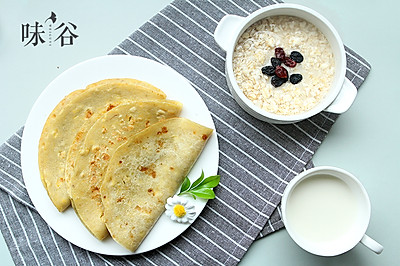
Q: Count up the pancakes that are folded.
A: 3